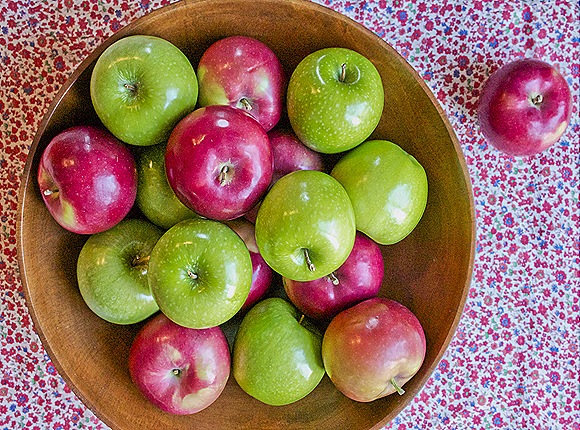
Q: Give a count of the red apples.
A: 9